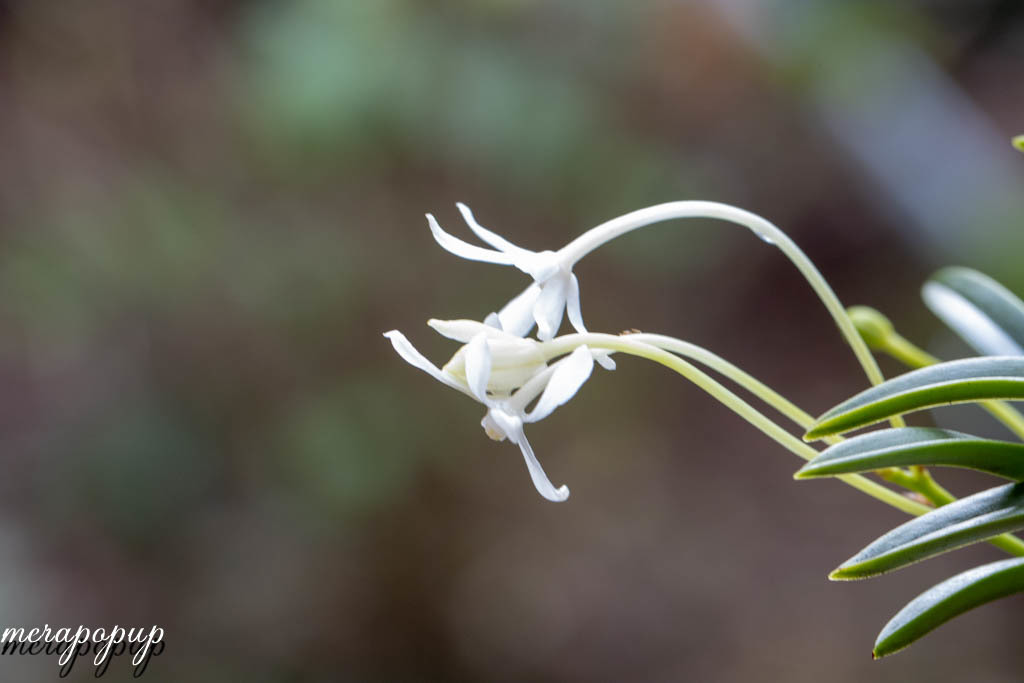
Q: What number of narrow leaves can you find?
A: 5